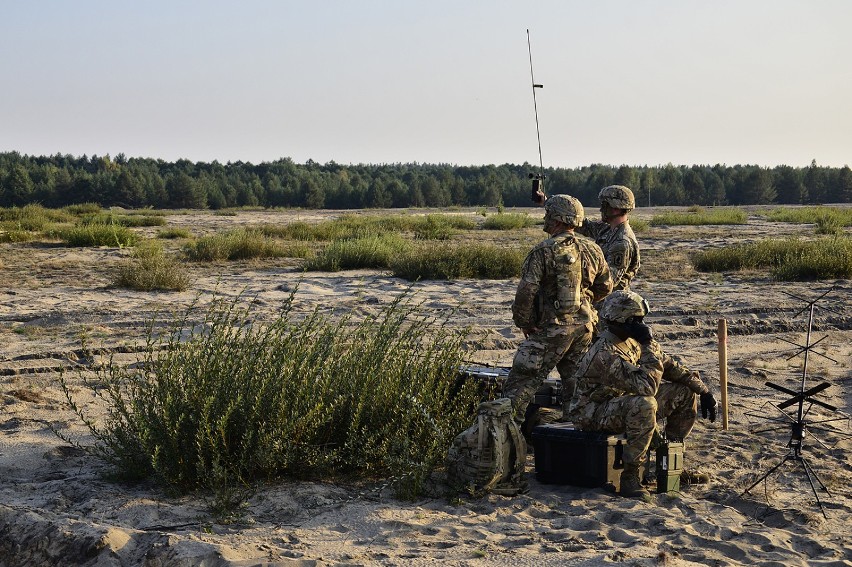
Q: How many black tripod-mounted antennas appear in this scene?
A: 1